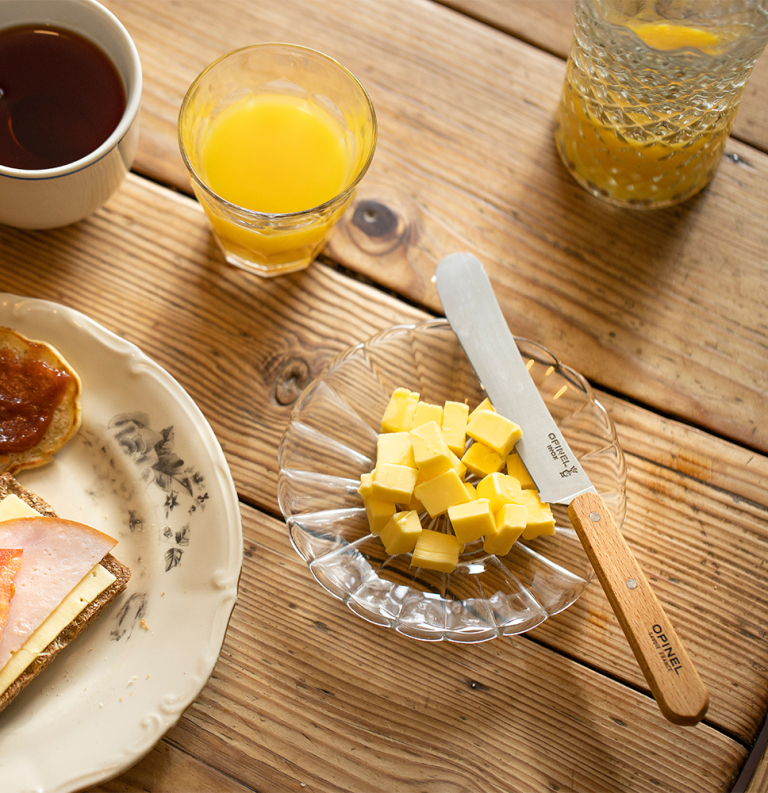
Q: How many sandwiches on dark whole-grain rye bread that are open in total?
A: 1